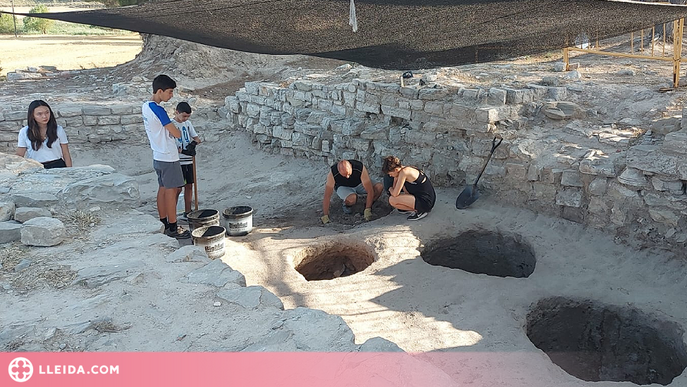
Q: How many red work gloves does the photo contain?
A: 0